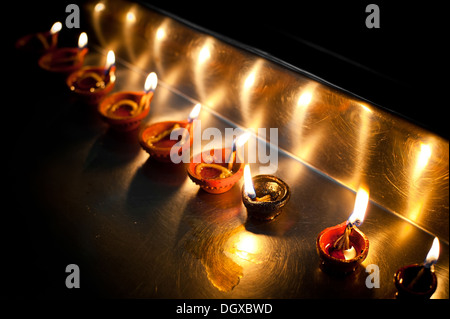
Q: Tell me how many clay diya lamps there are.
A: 9